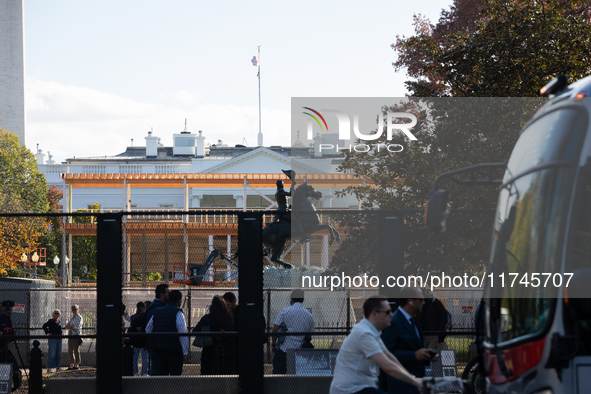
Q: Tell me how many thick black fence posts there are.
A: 3